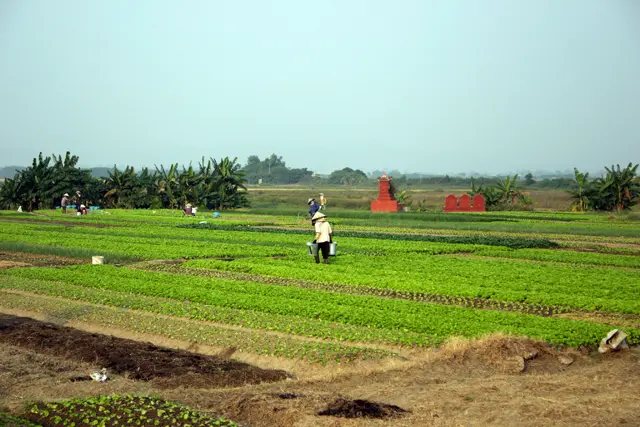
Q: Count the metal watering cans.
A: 2